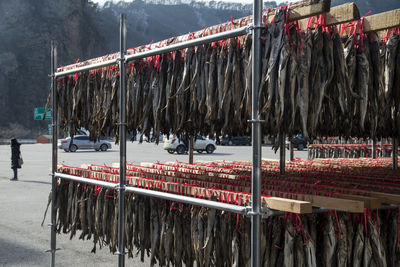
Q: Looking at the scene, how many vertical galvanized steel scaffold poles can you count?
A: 3